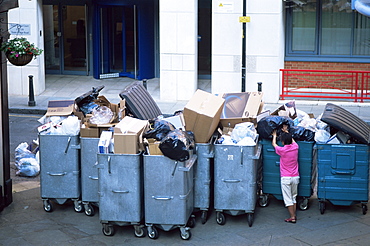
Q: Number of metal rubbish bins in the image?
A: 6